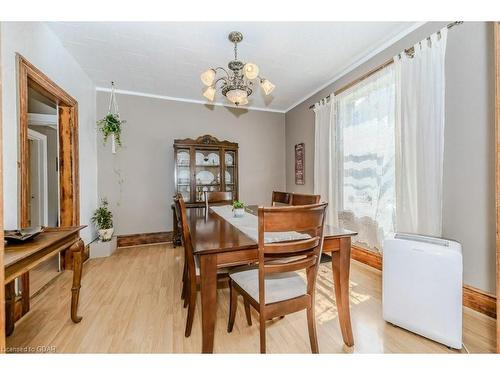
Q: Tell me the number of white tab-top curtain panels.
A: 2